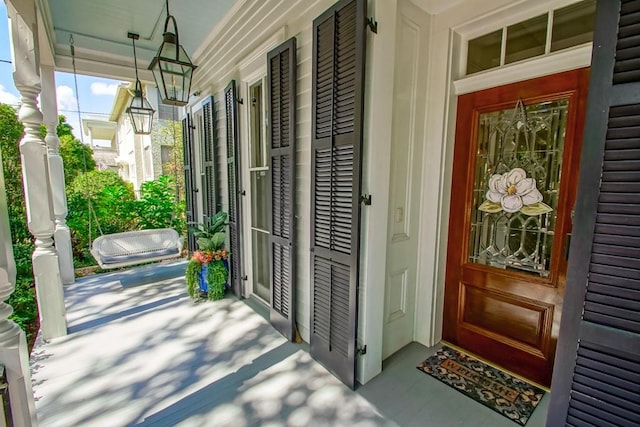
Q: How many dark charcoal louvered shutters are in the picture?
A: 6